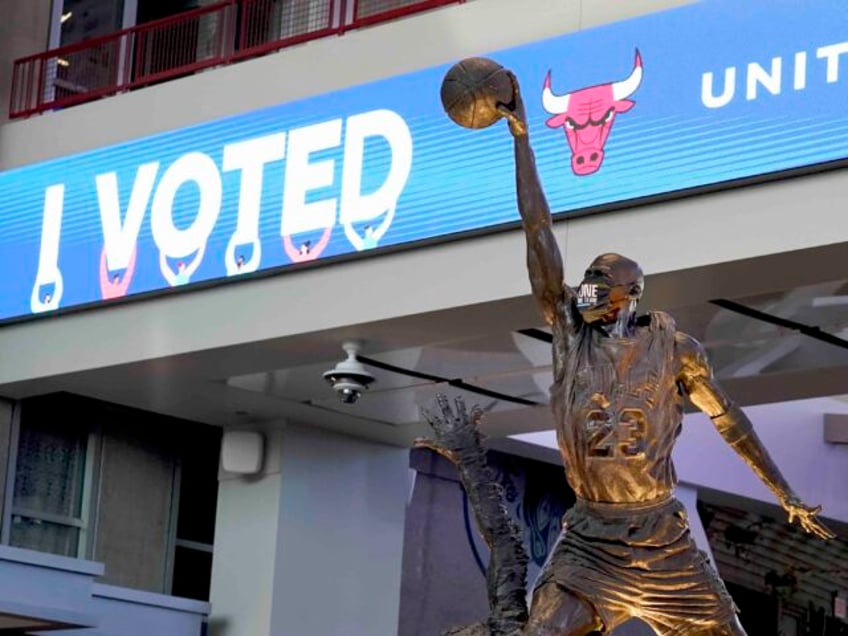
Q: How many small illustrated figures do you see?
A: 6